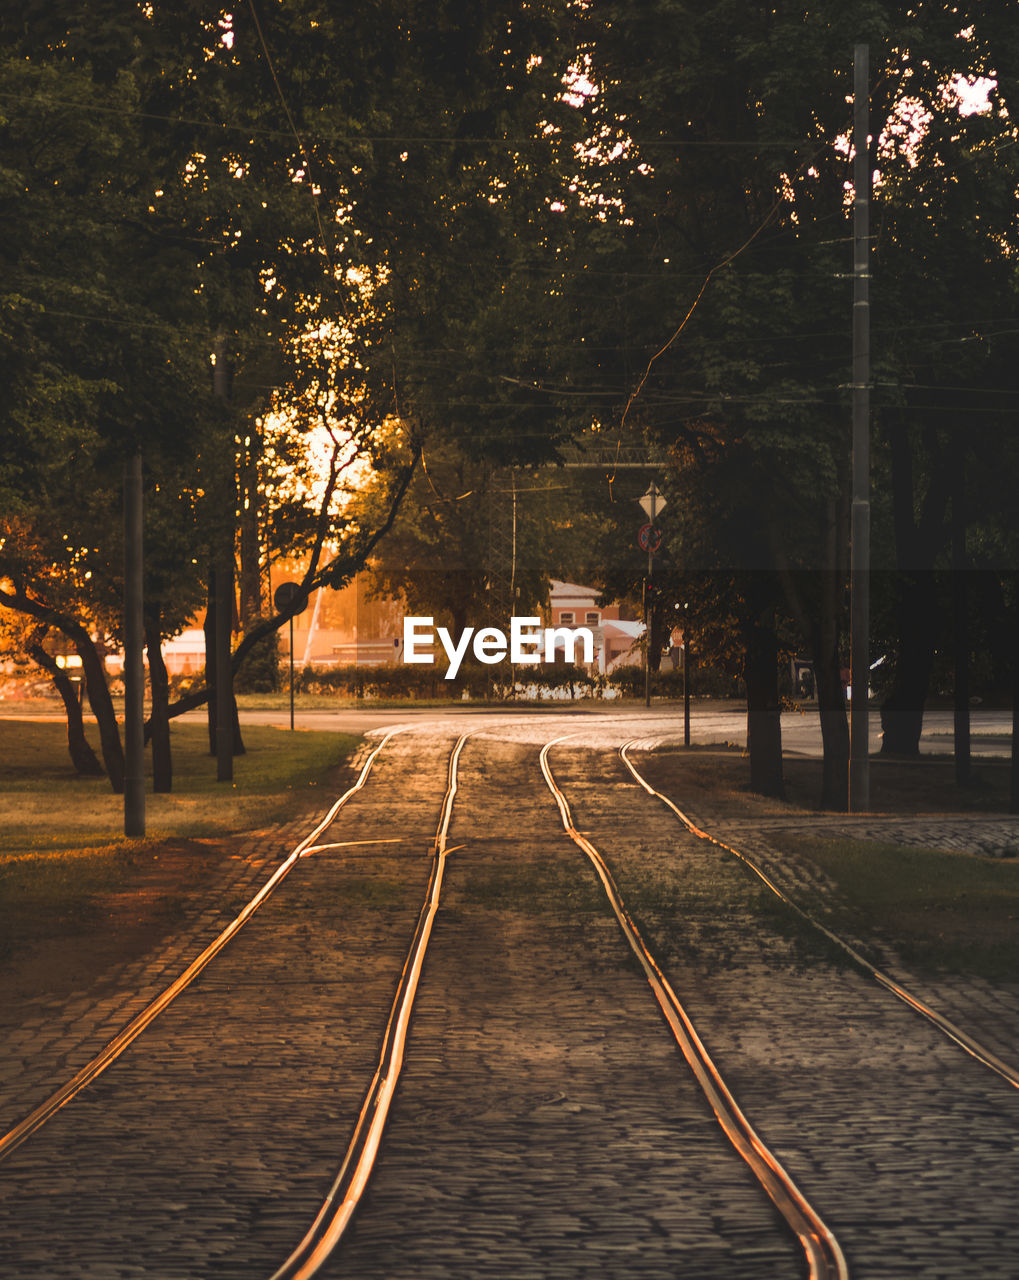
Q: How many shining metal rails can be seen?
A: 4